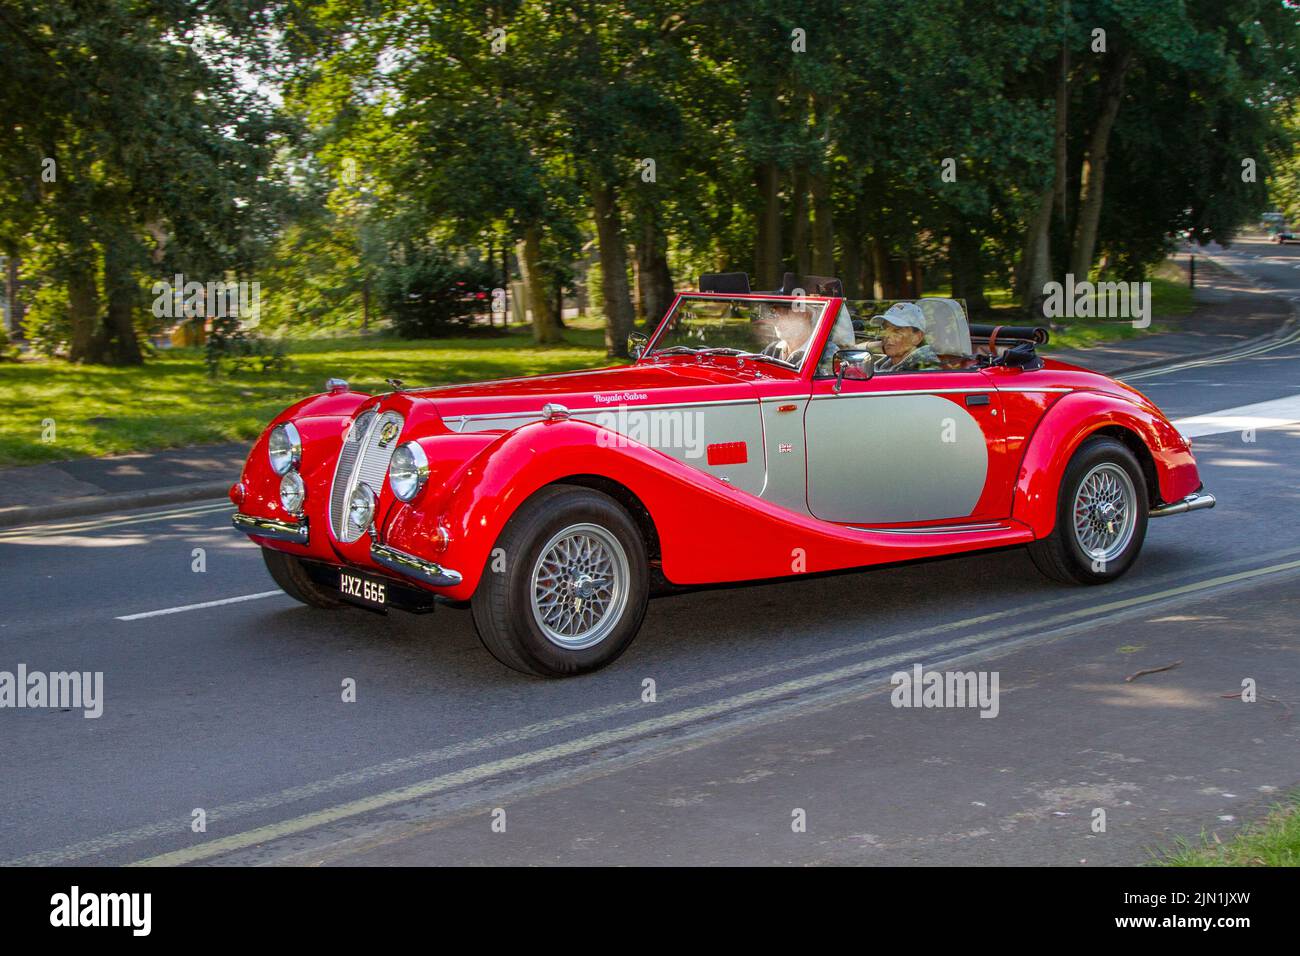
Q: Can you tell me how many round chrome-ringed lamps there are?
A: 4